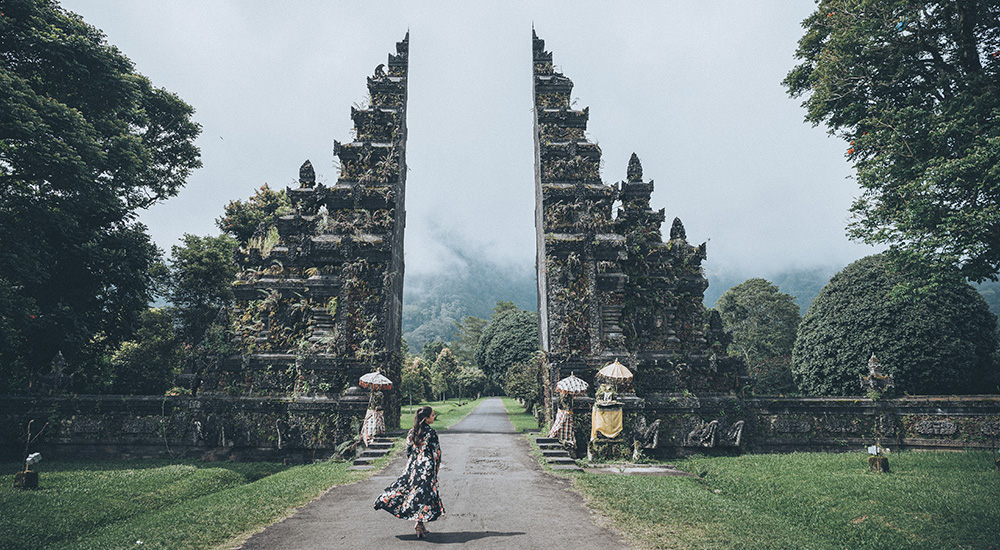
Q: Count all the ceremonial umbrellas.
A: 3